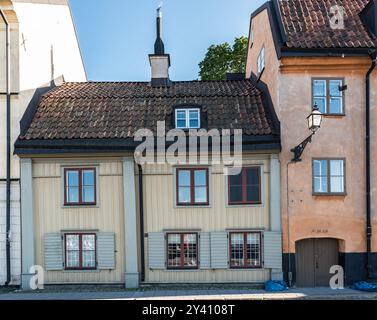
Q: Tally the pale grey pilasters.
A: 3